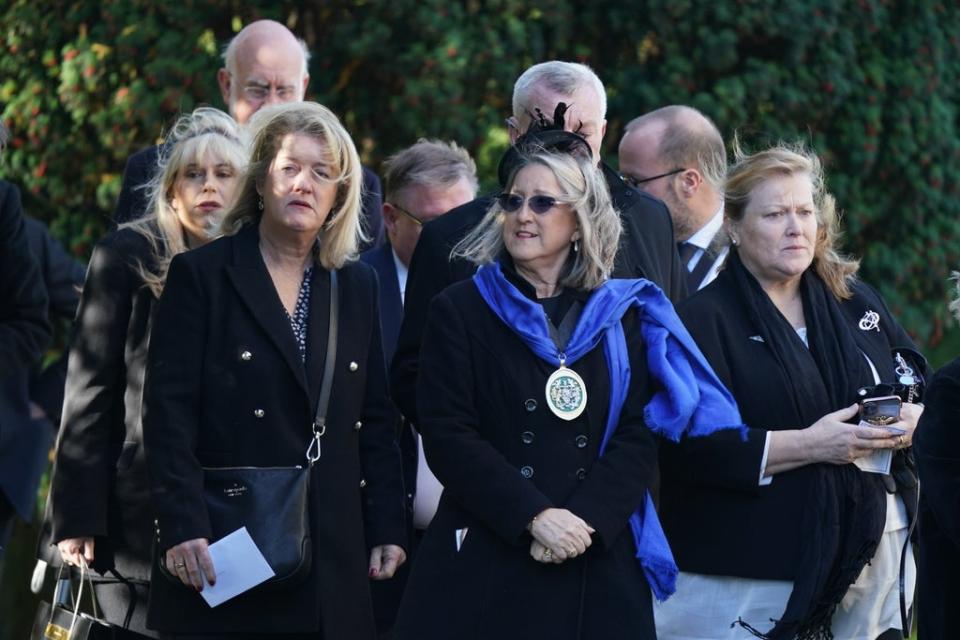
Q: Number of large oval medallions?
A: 1